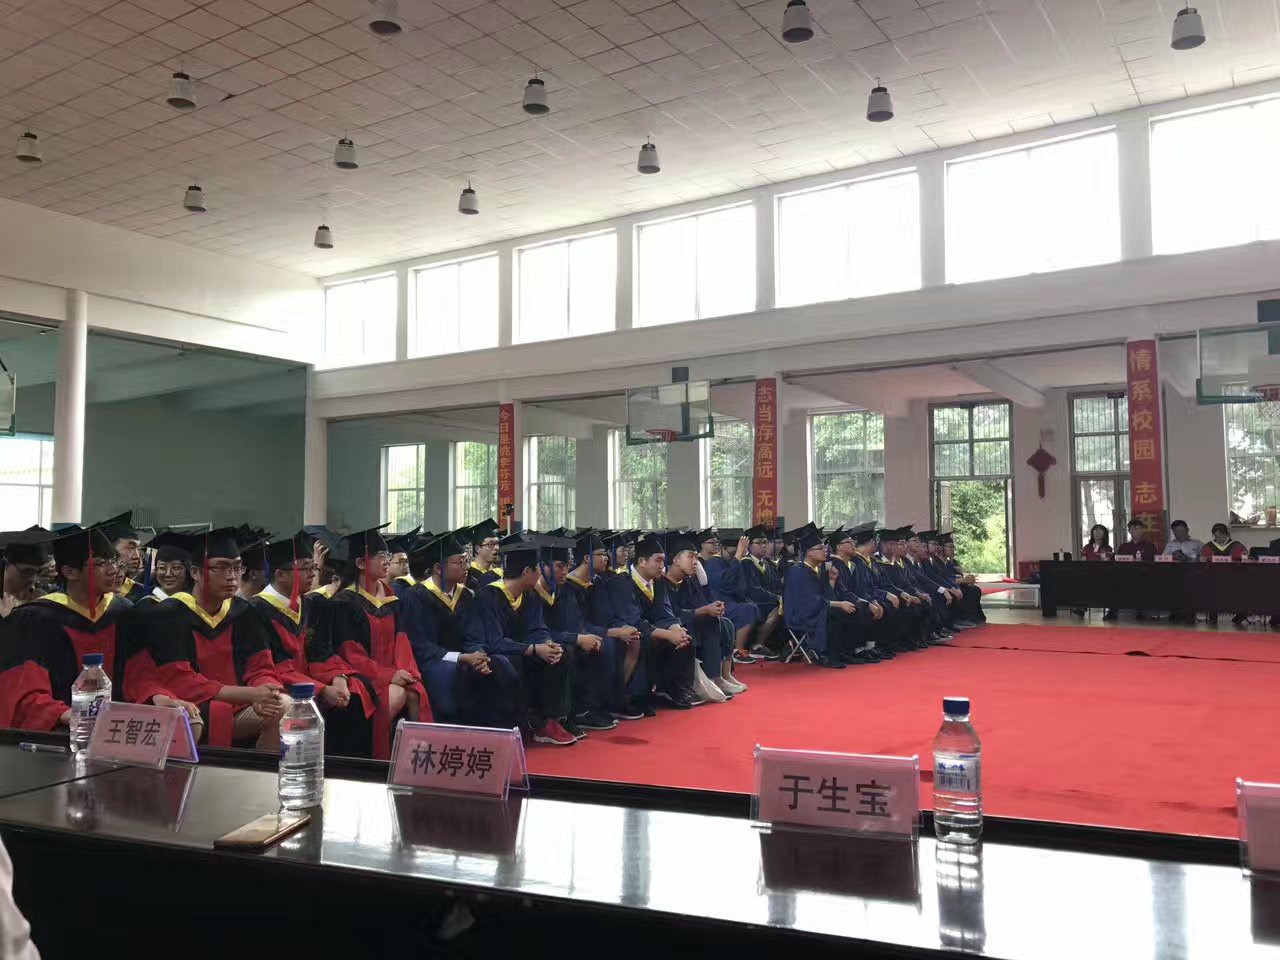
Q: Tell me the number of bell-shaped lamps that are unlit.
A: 12